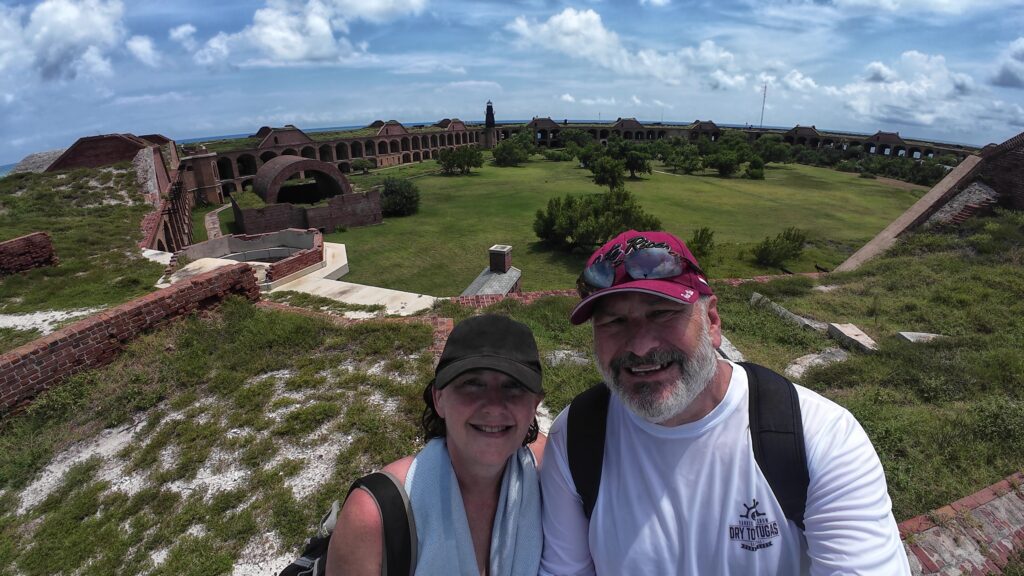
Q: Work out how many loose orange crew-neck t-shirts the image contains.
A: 0